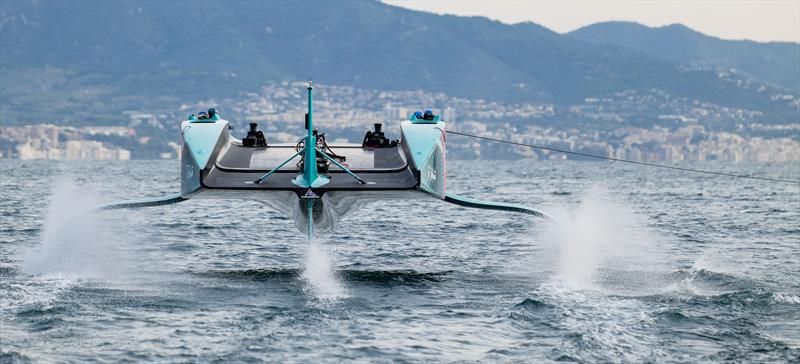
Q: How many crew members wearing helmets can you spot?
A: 4